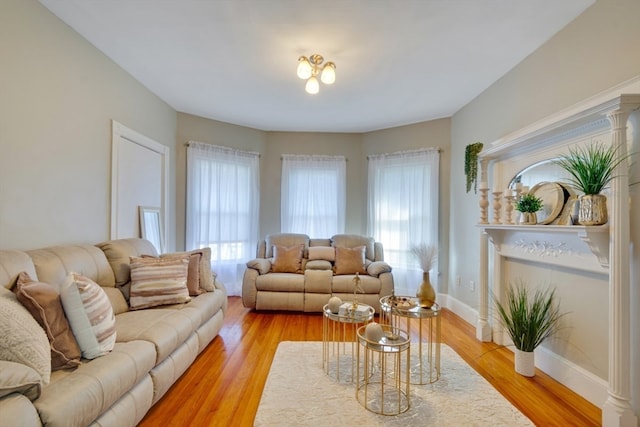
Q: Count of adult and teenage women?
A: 0